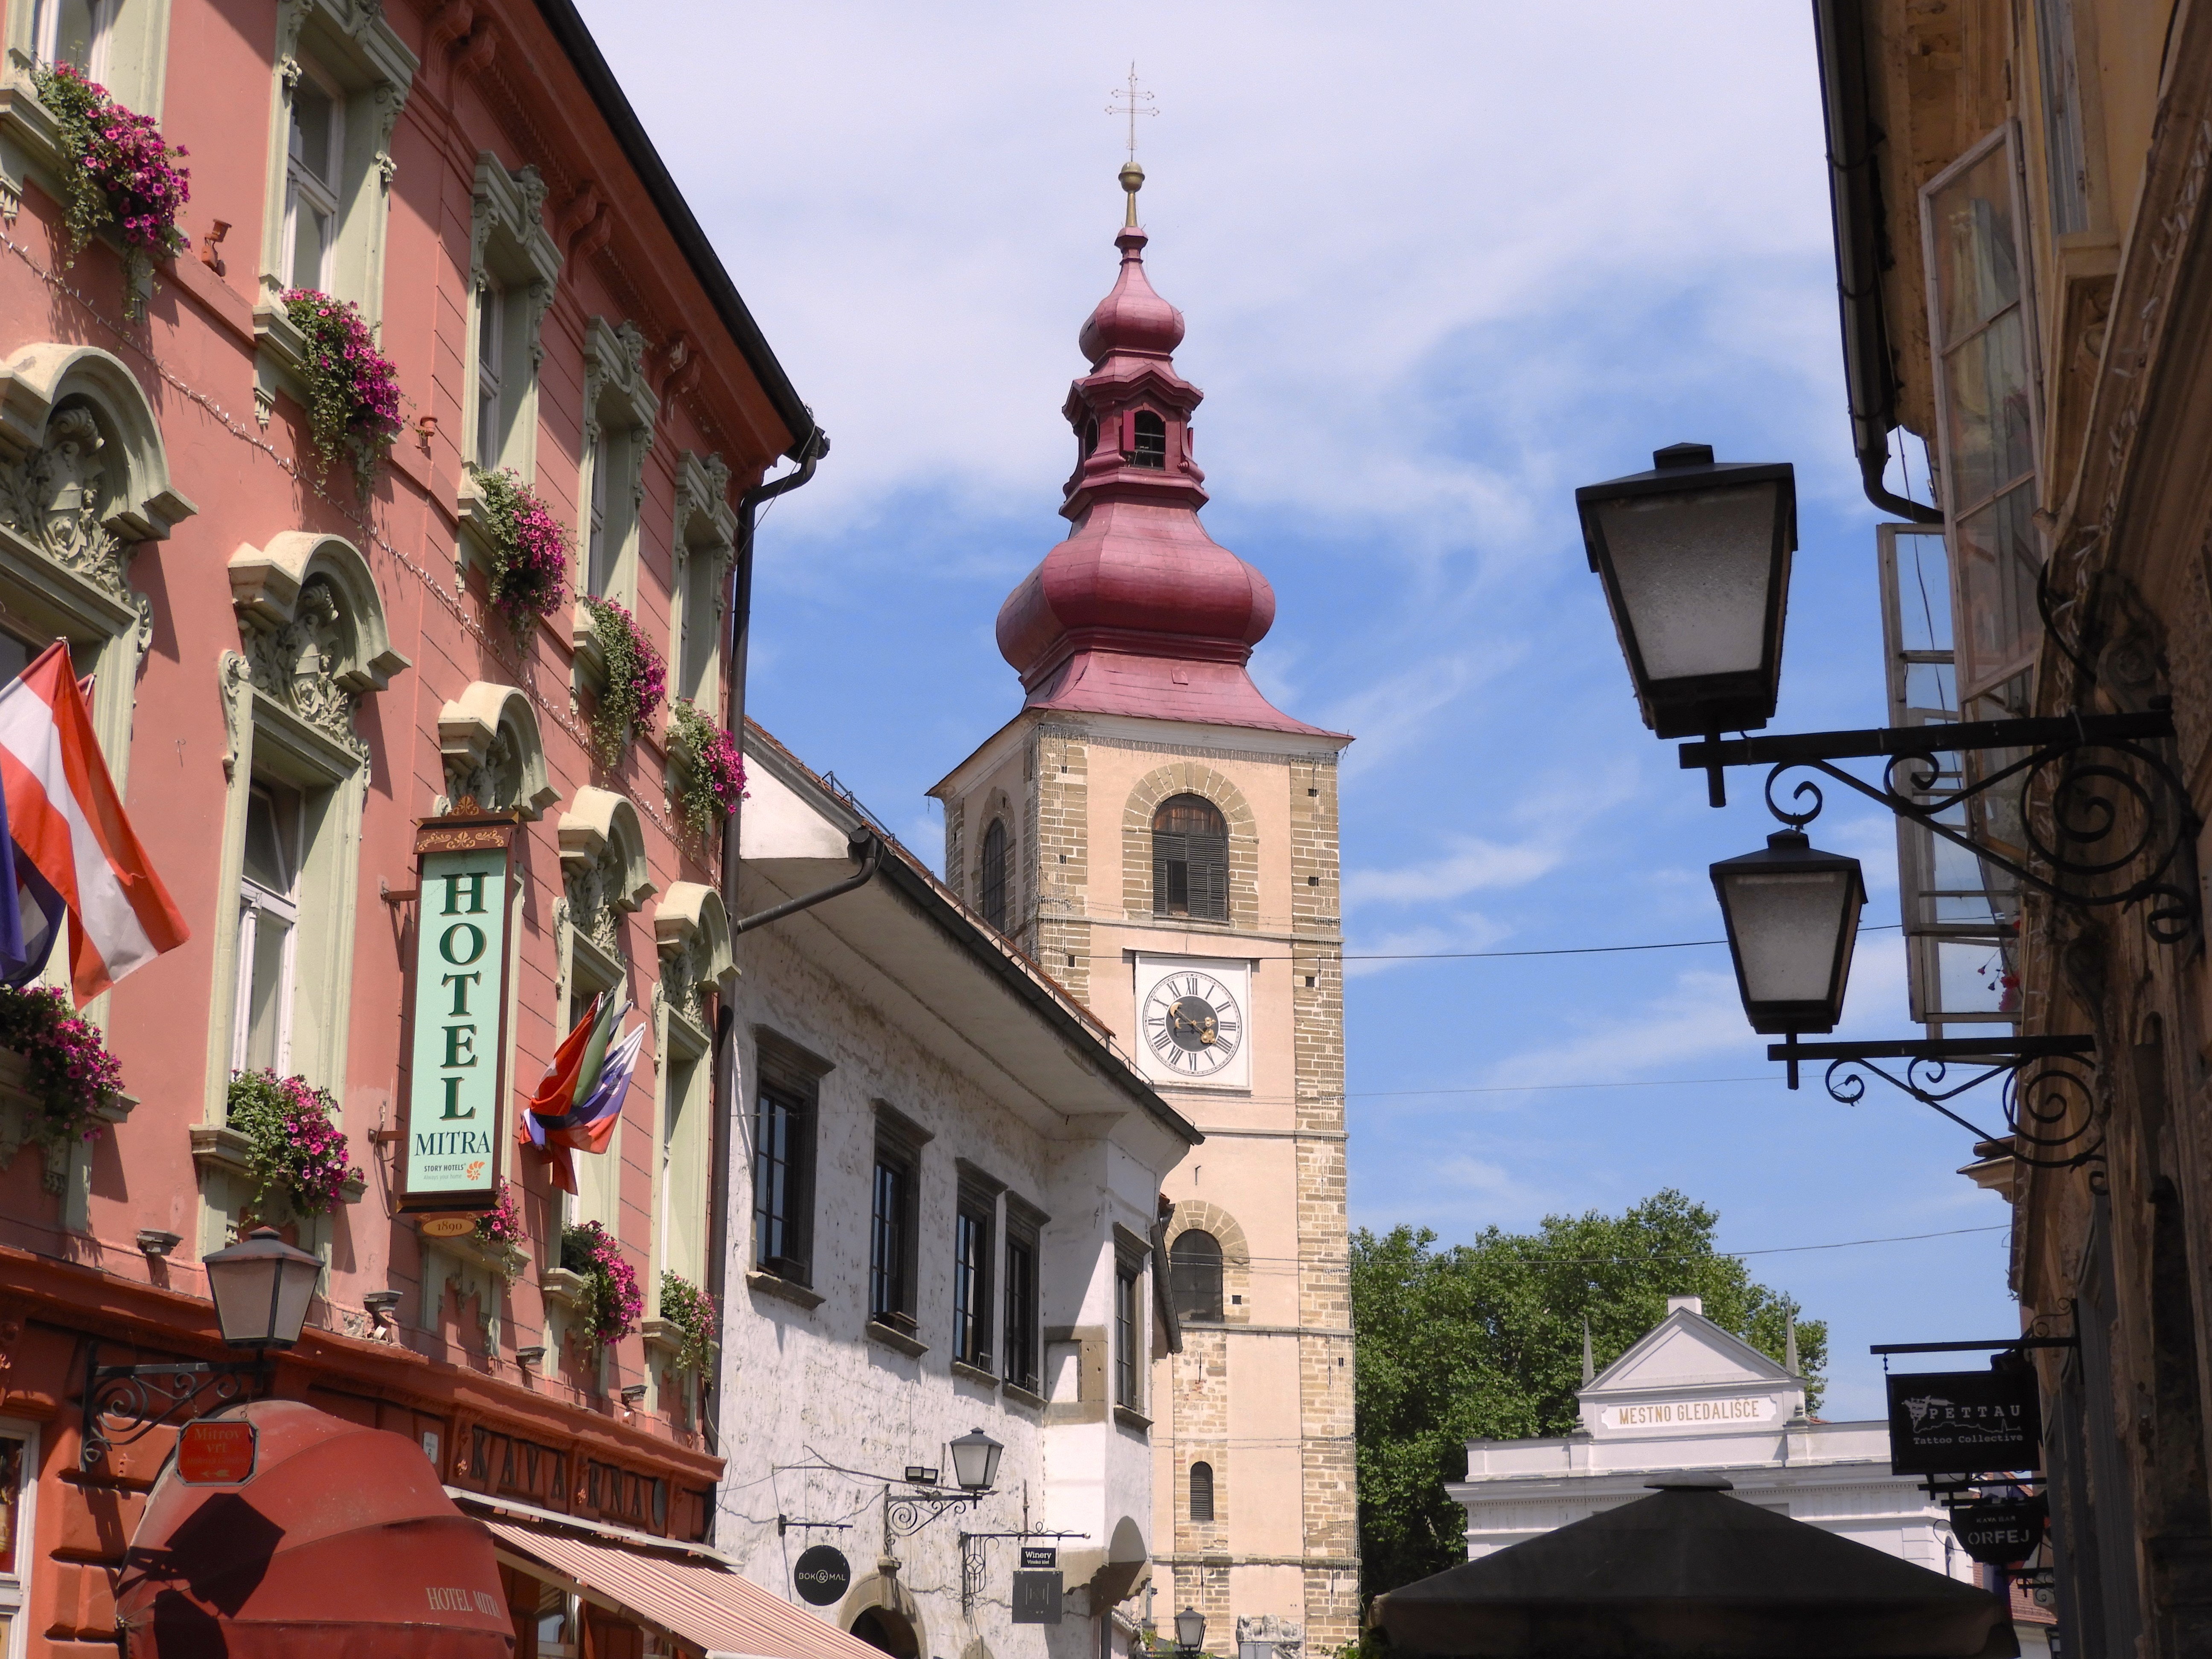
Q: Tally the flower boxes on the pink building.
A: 10